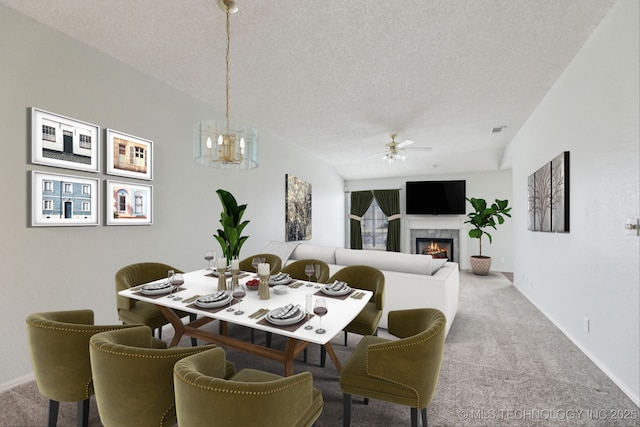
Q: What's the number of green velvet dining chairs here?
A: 8